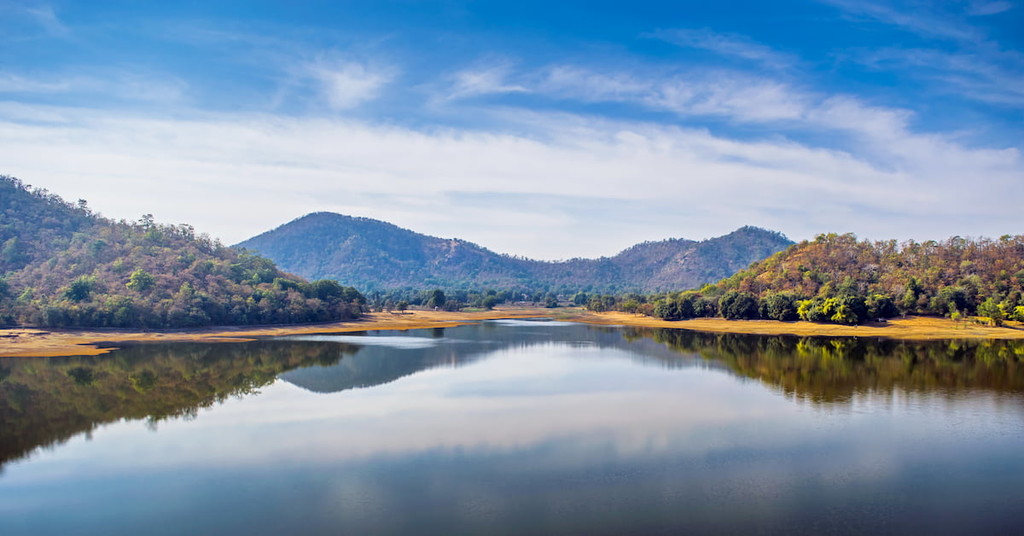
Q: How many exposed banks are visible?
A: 2